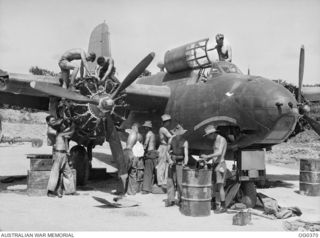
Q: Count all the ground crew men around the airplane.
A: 10